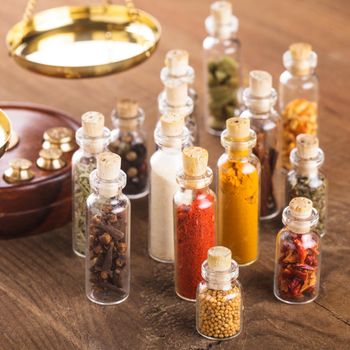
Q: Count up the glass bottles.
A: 14